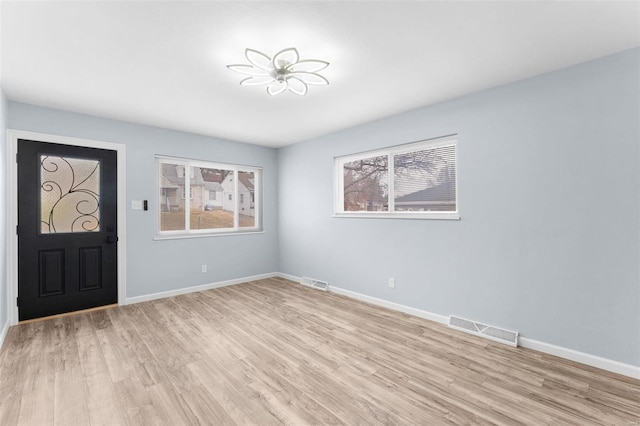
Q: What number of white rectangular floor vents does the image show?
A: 2